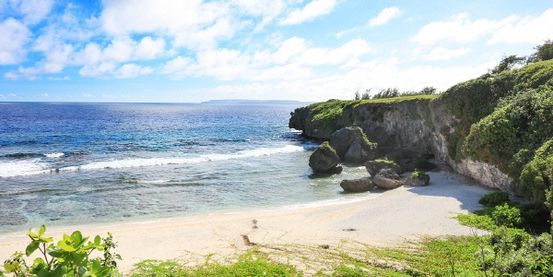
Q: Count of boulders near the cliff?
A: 6